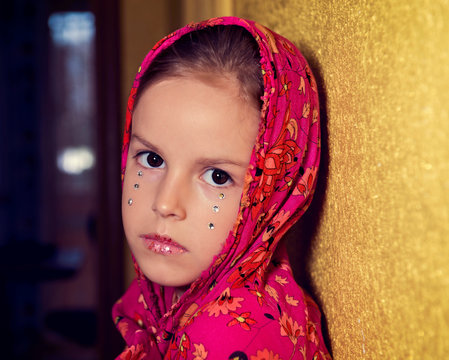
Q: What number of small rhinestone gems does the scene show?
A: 6